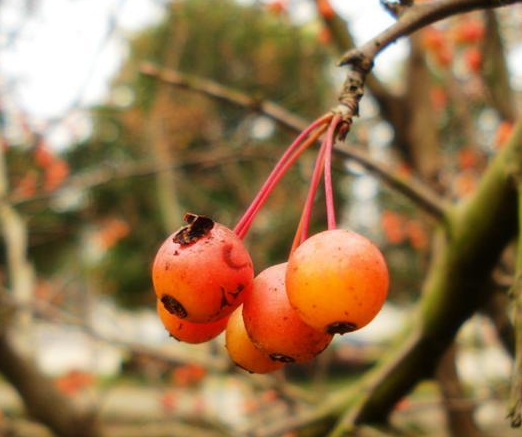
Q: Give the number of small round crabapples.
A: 5